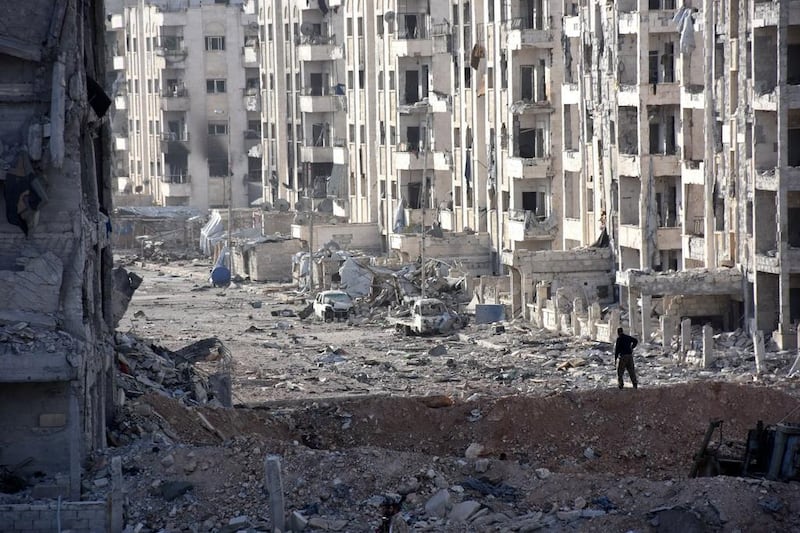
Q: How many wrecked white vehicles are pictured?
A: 2